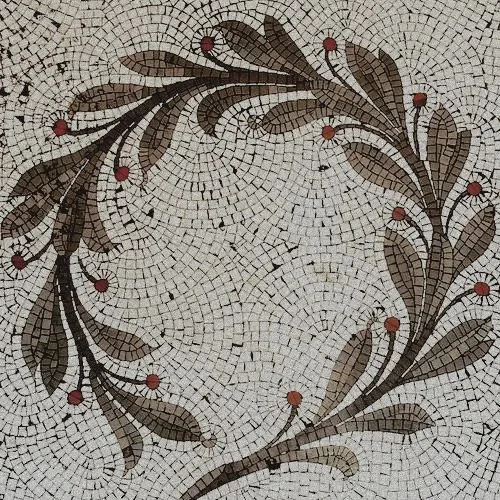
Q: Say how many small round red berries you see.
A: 15